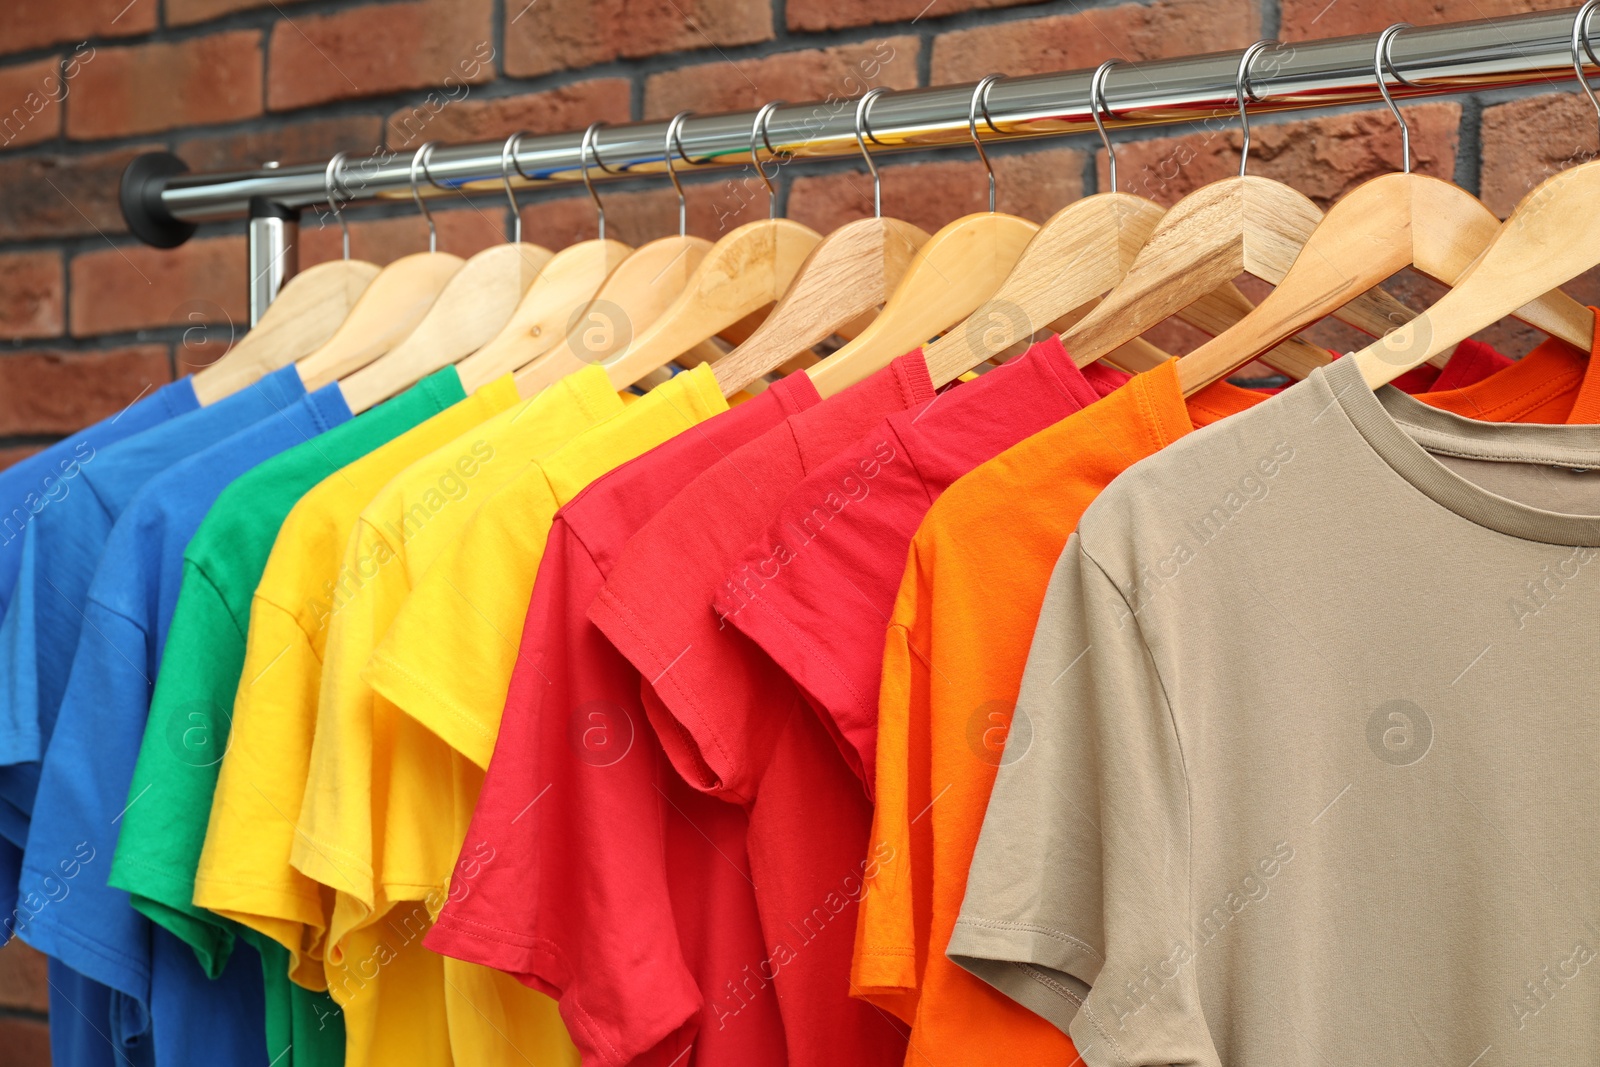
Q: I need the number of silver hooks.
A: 12